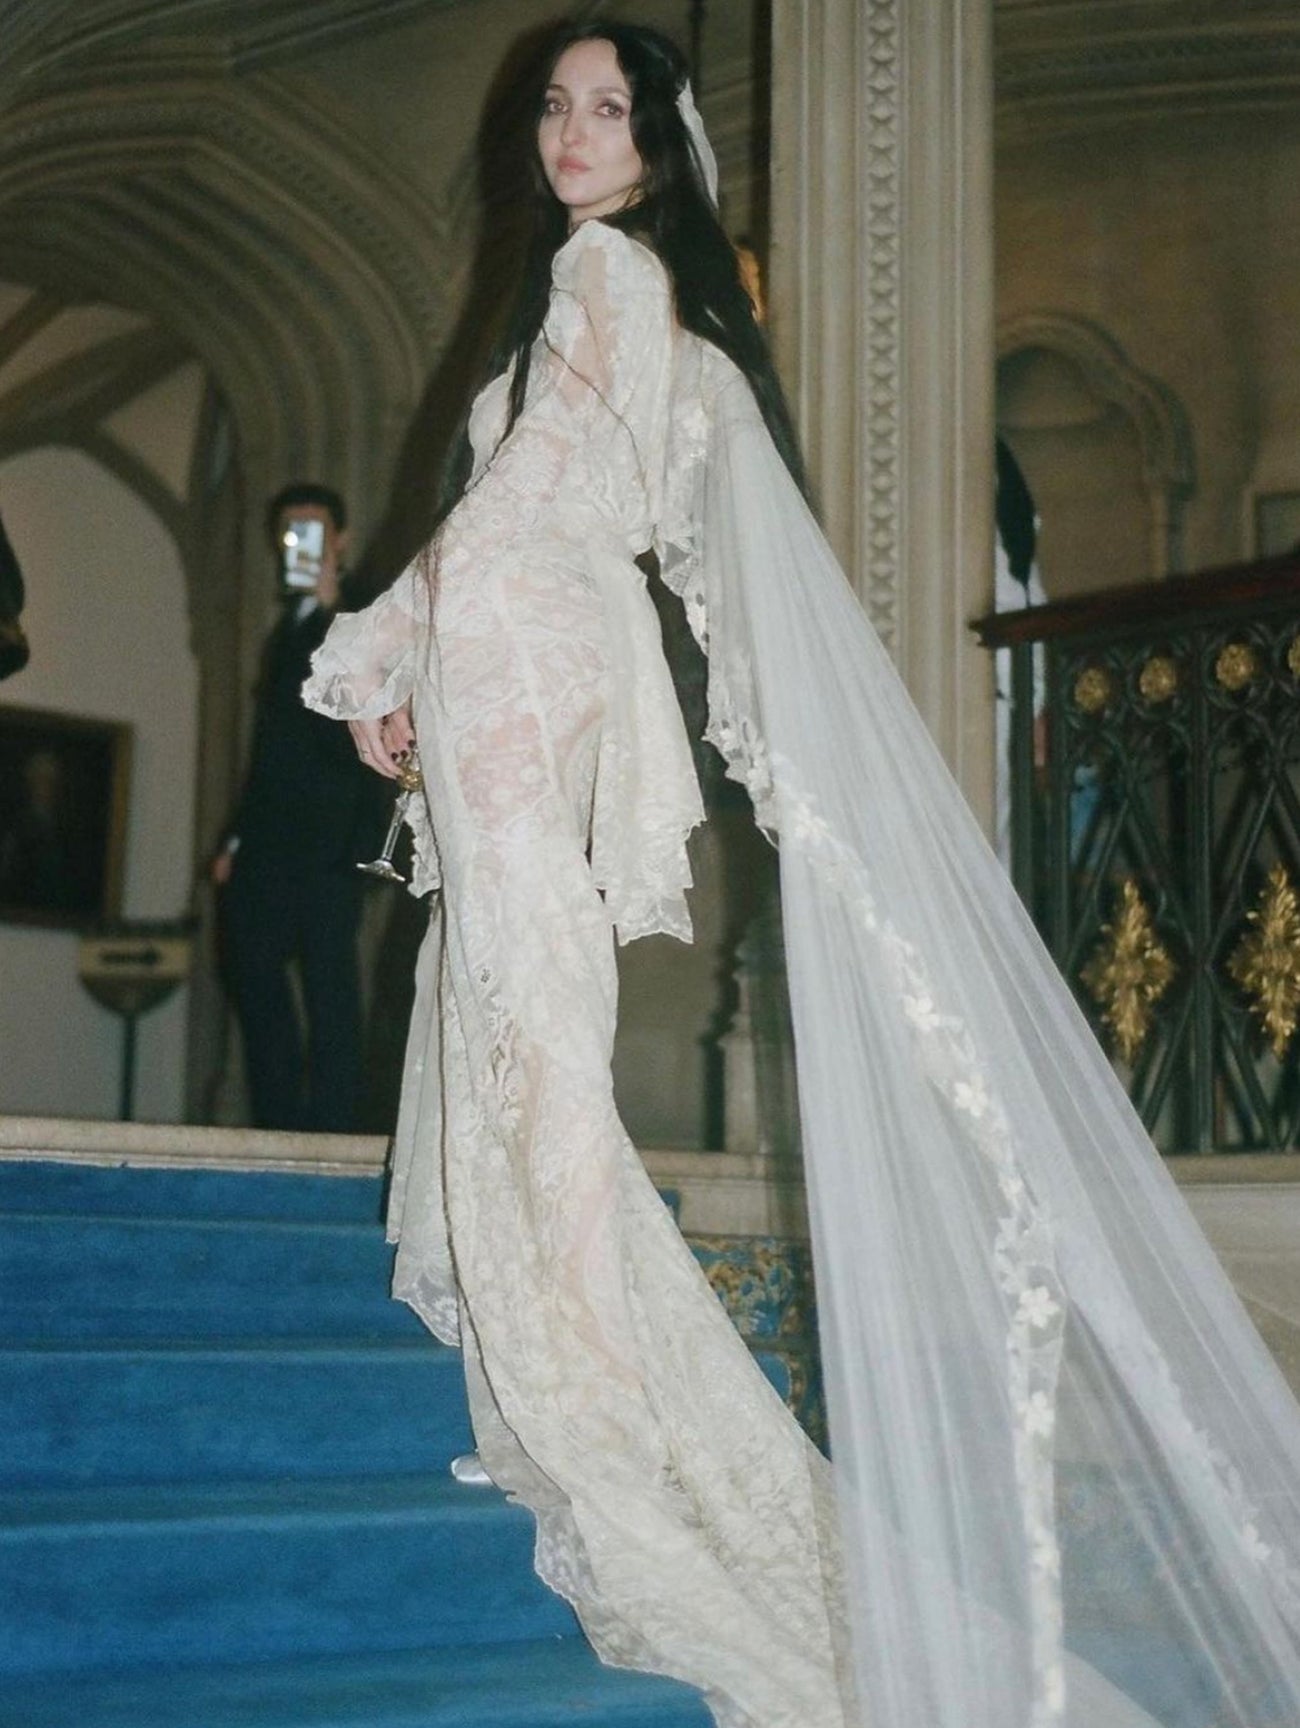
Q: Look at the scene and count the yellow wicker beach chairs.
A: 0